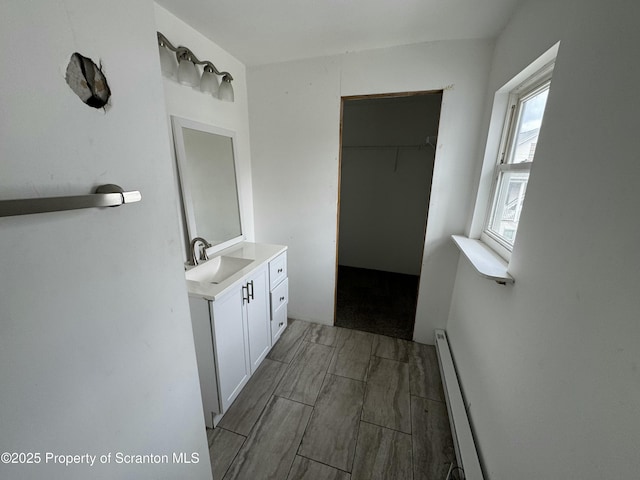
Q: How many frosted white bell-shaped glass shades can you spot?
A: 4